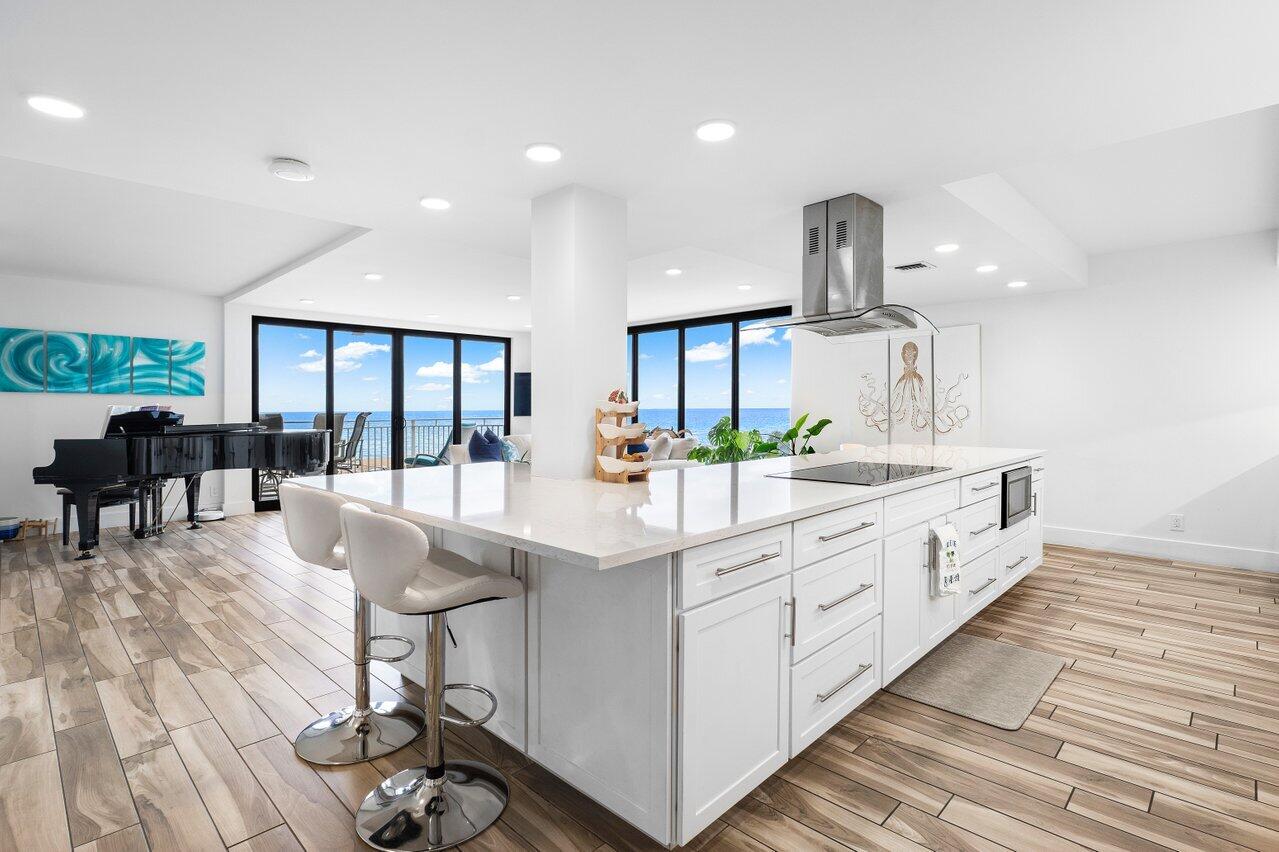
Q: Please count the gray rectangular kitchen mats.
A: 1